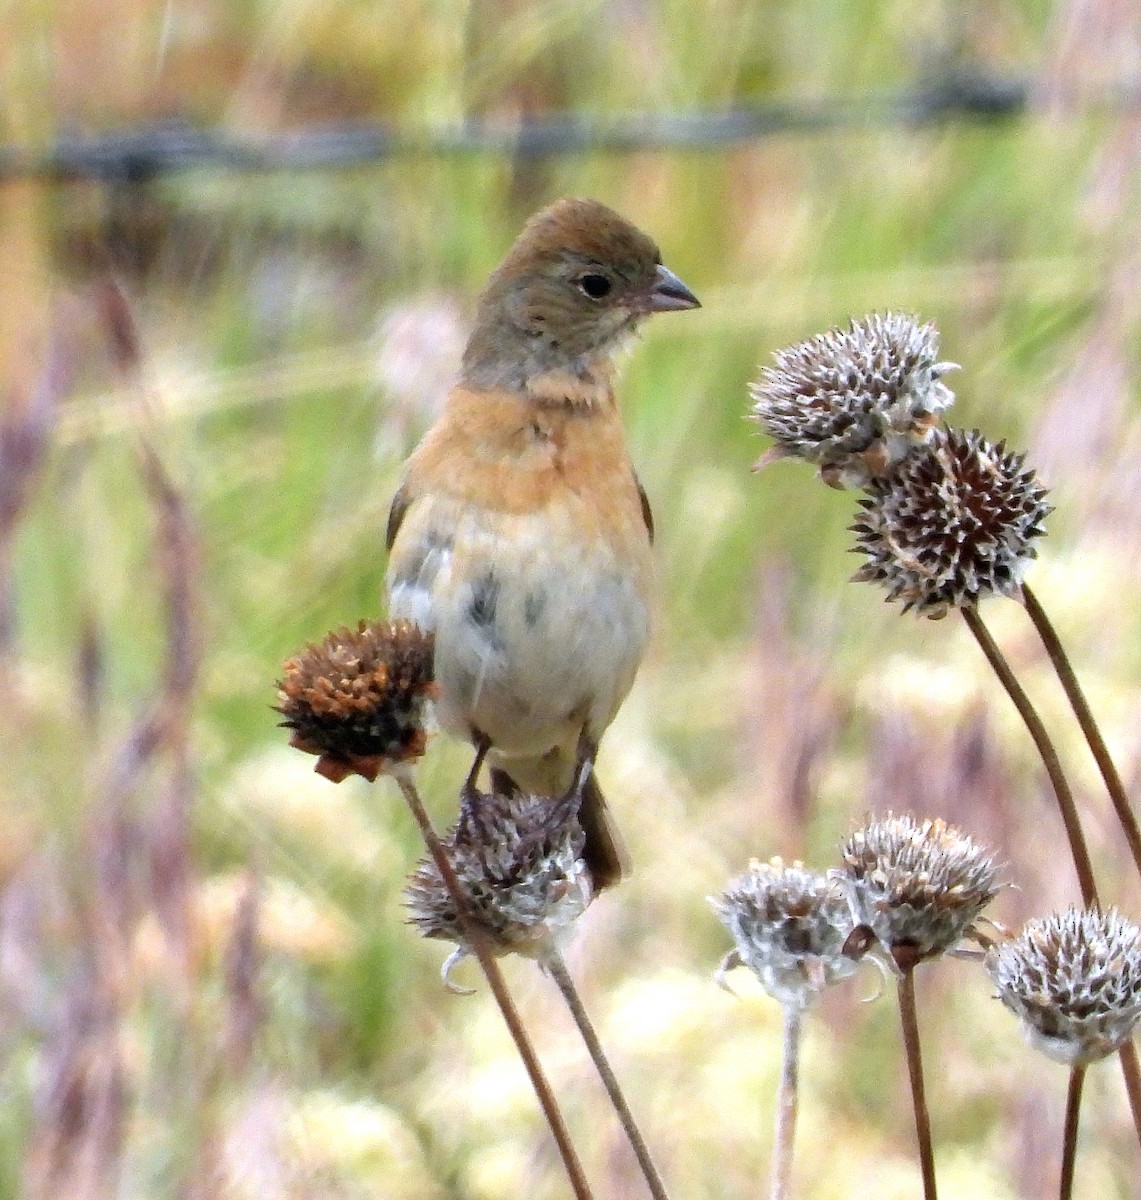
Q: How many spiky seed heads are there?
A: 7